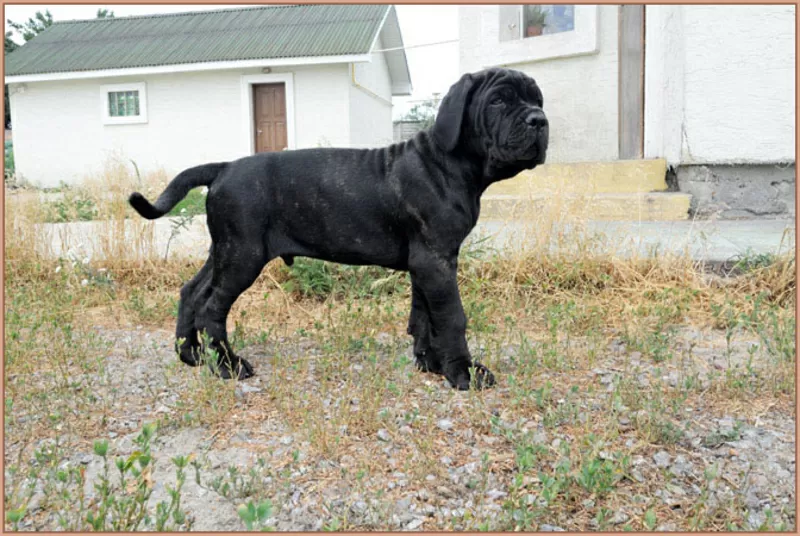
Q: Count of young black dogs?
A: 1